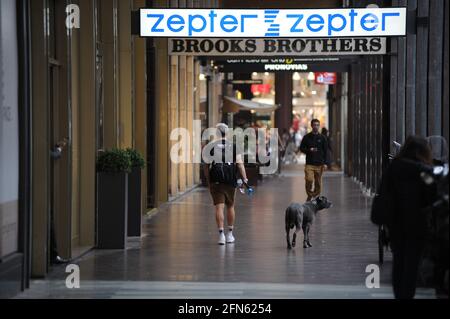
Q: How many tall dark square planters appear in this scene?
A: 2